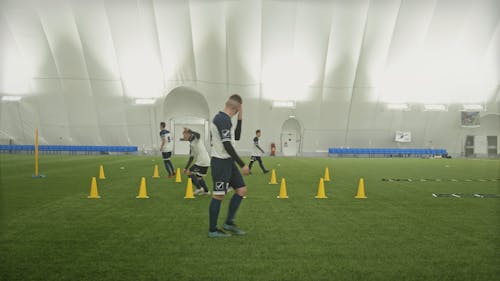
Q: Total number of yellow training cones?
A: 11